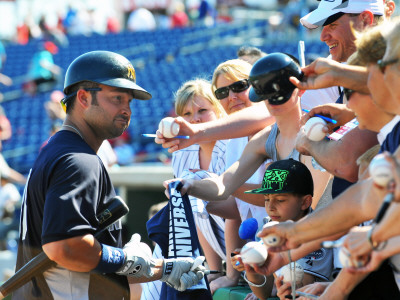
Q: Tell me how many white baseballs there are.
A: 7